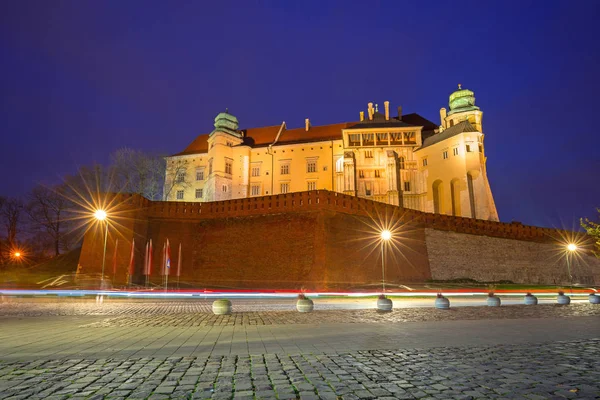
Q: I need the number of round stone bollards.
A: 8